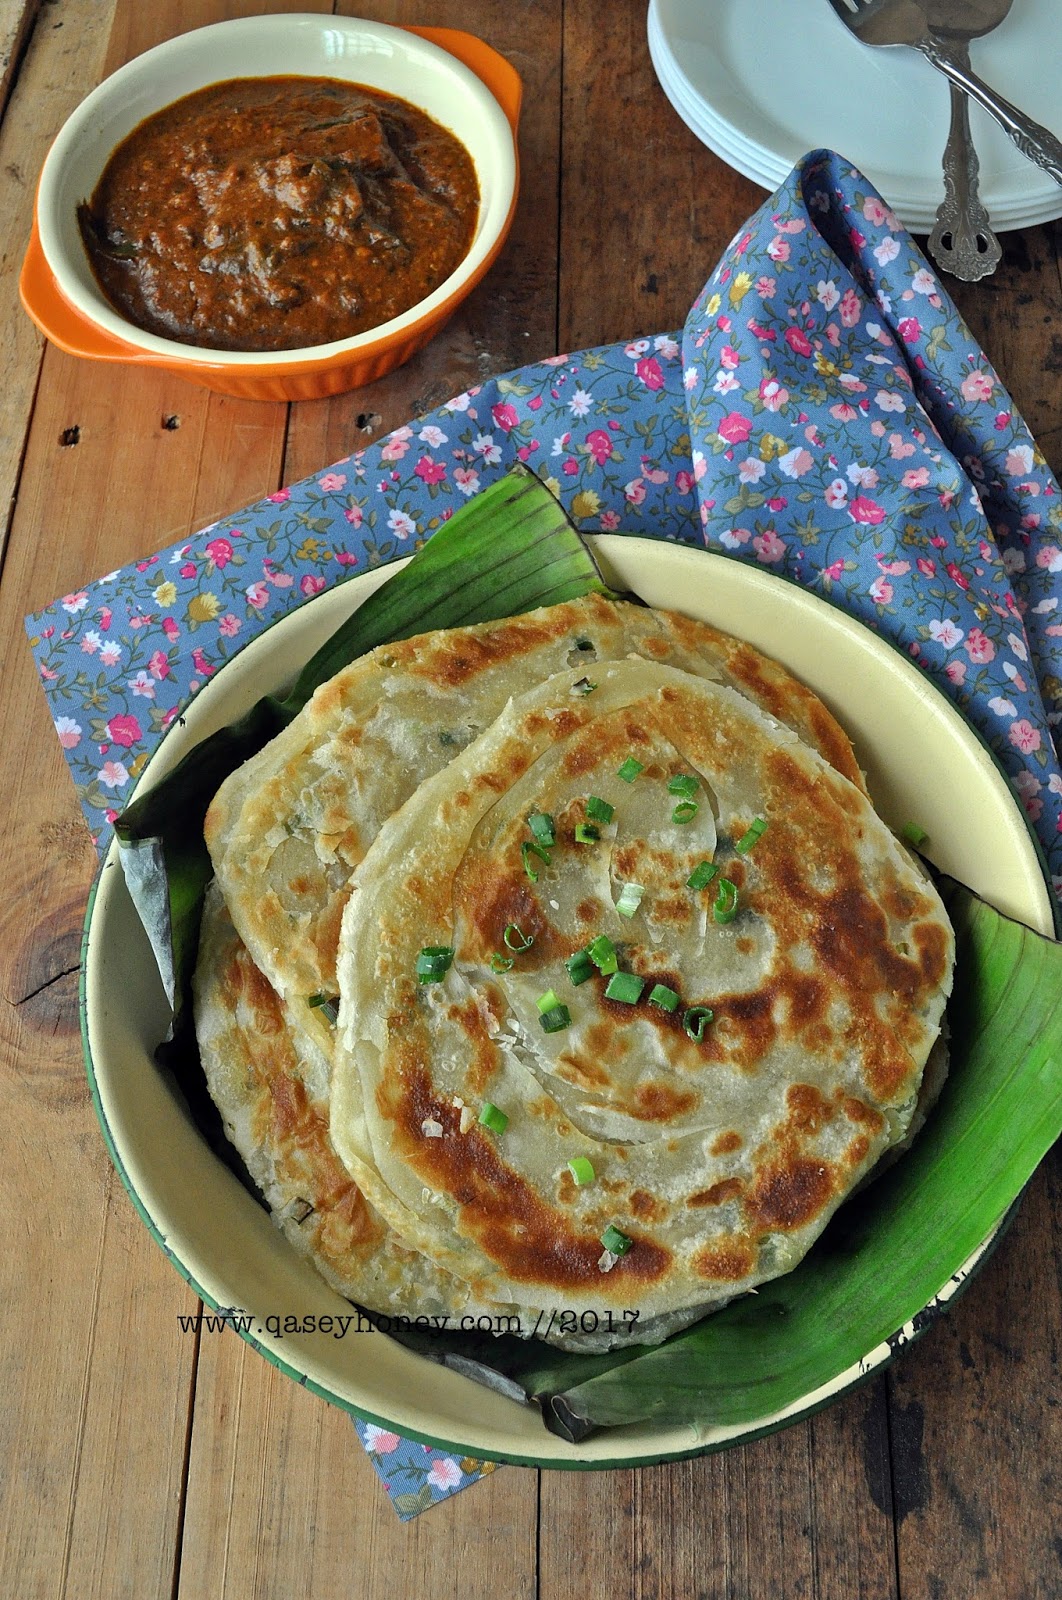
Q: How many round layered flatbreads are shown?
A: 3